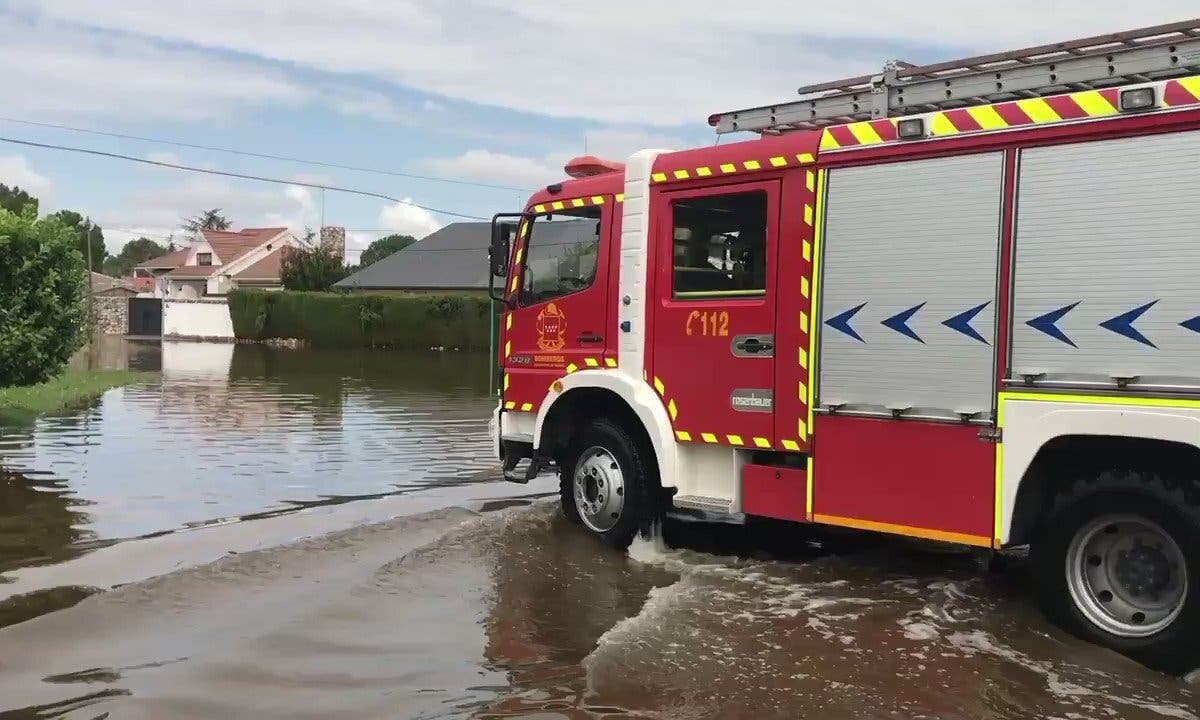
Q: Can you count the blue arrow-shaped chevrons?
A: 6